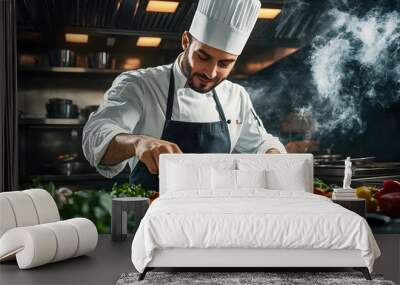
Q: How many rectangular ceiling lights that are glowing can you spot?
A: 4